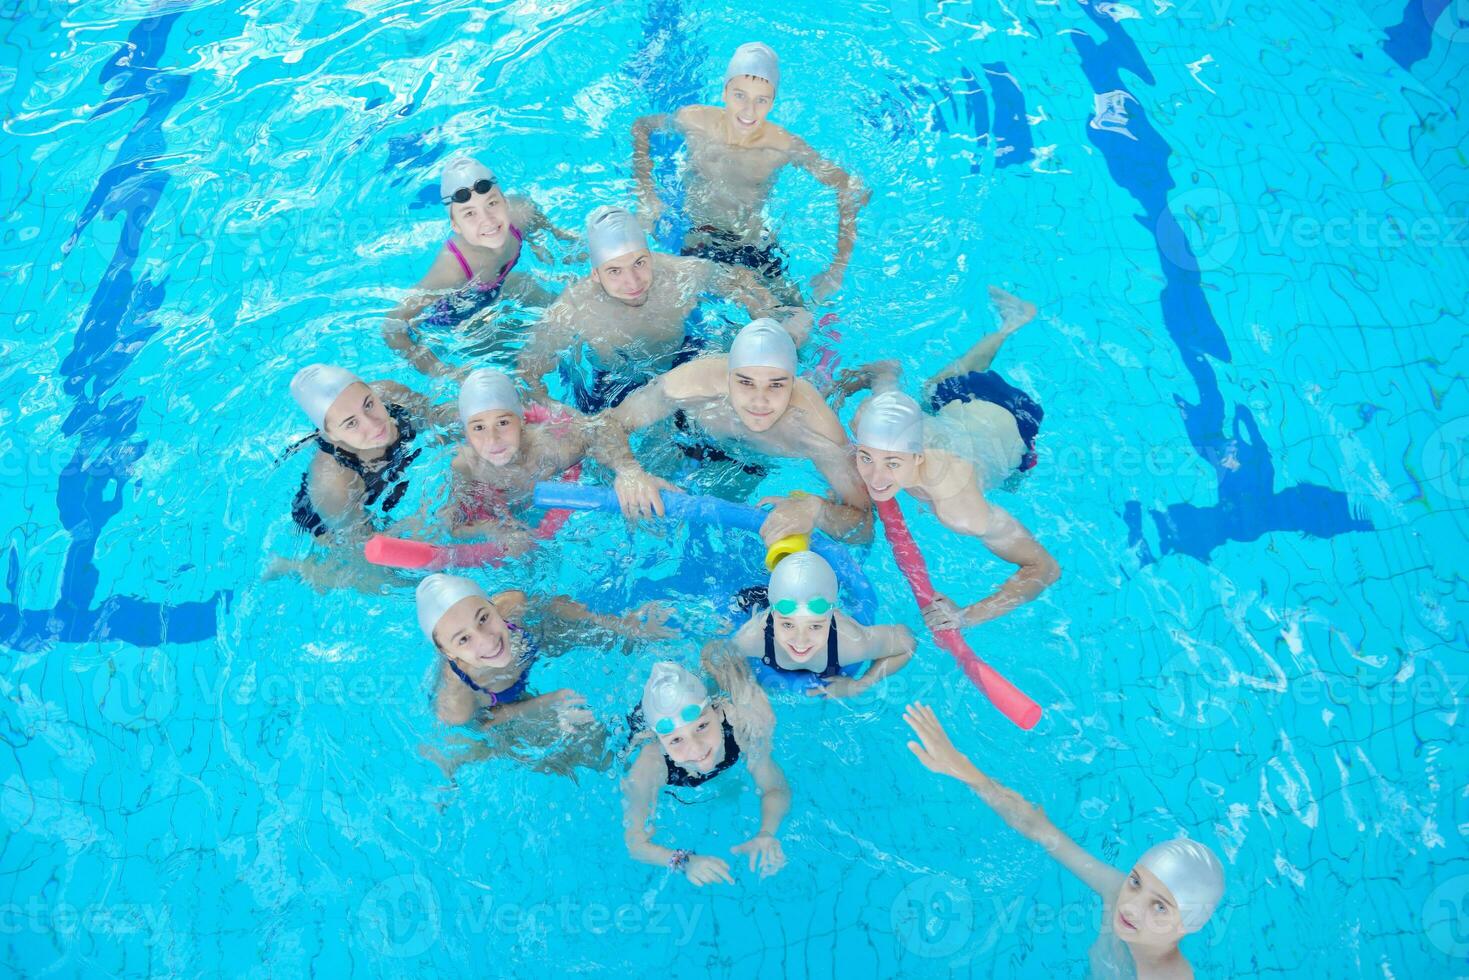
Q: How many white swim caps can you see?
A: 11